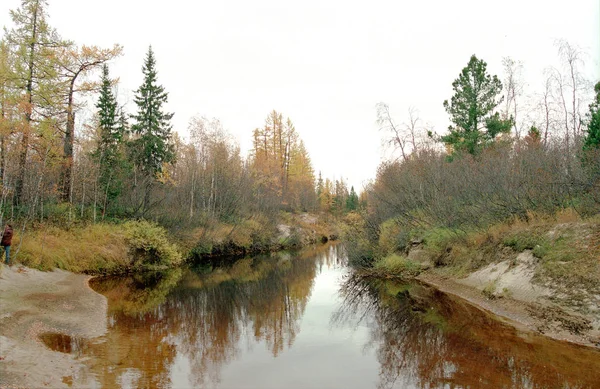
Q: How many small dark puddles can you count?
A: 1